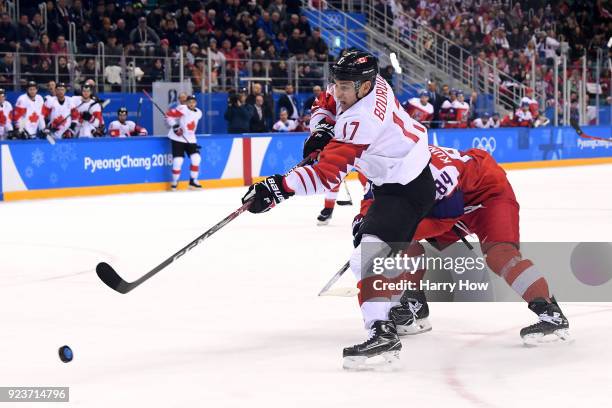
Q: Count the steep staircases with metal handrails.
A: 1